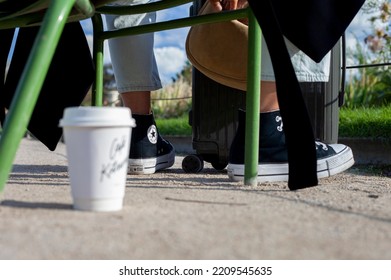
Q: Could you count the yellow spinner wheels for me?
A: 0